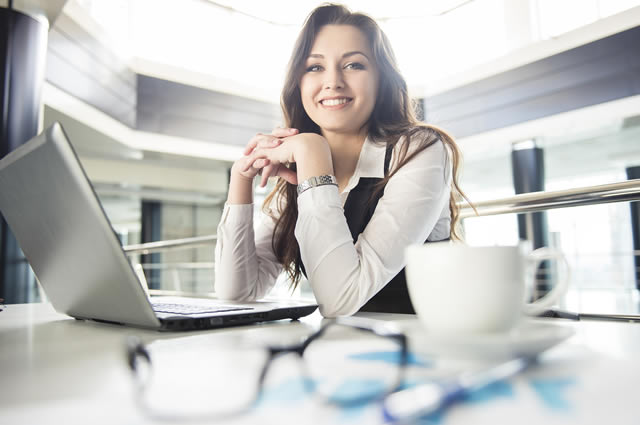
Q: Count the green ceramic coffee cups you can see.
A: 0